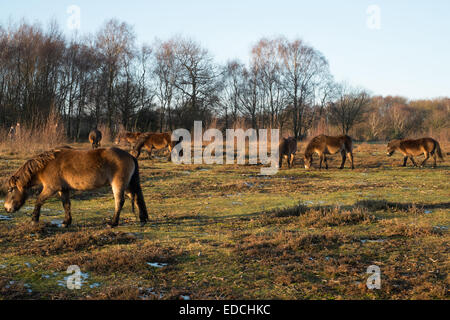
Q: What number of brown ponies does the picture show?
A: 7